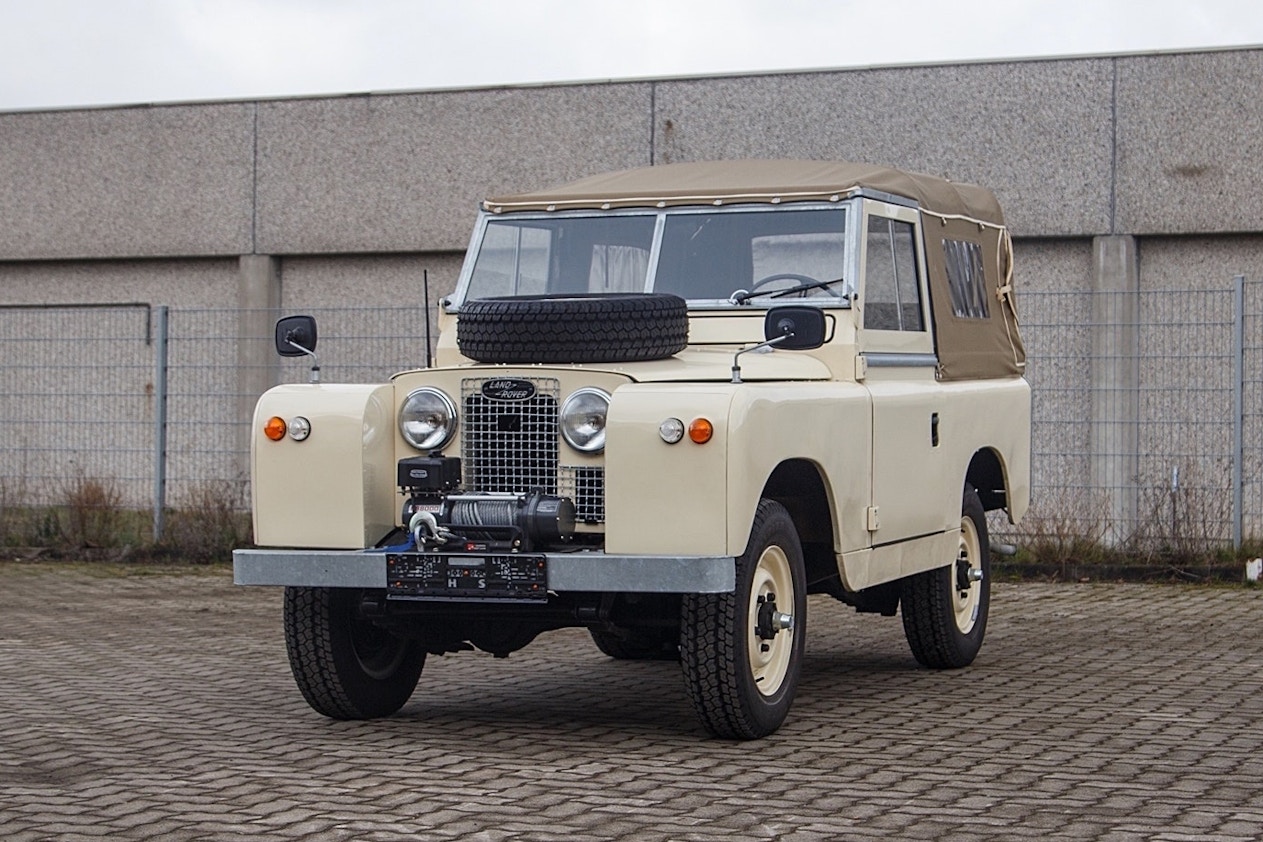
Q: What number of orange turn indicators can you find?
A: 2